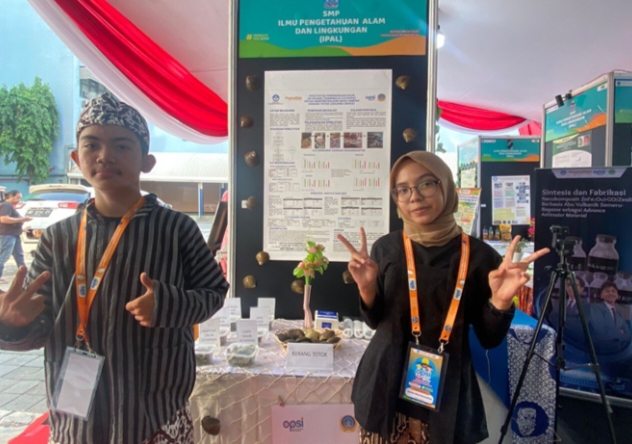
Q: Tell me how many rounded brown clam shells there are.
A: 10